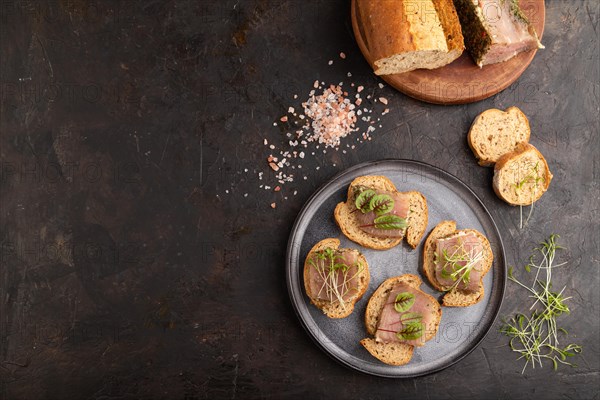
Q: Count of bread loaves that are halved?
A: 1